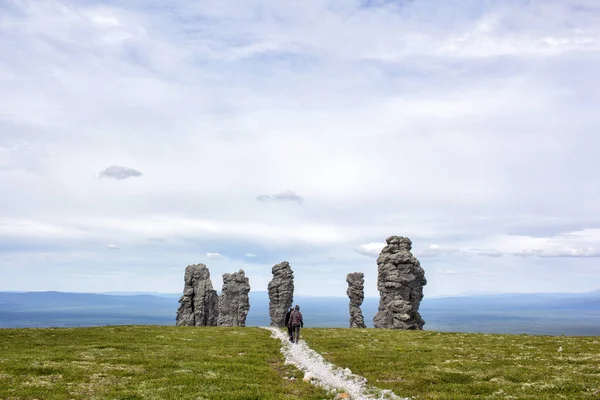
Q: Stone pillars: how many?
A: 5